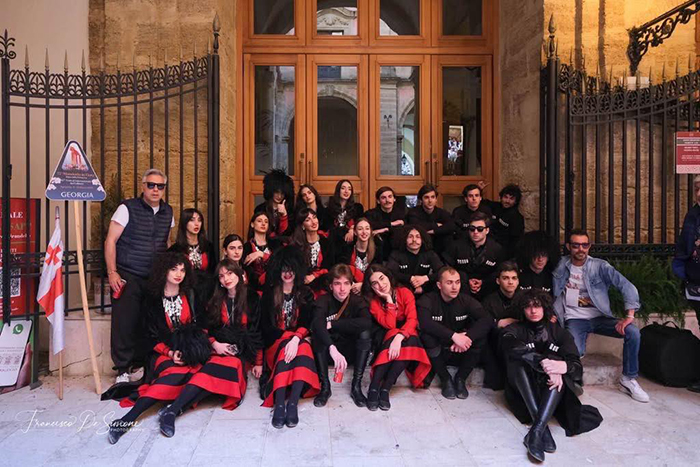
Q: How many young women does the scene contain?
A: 12